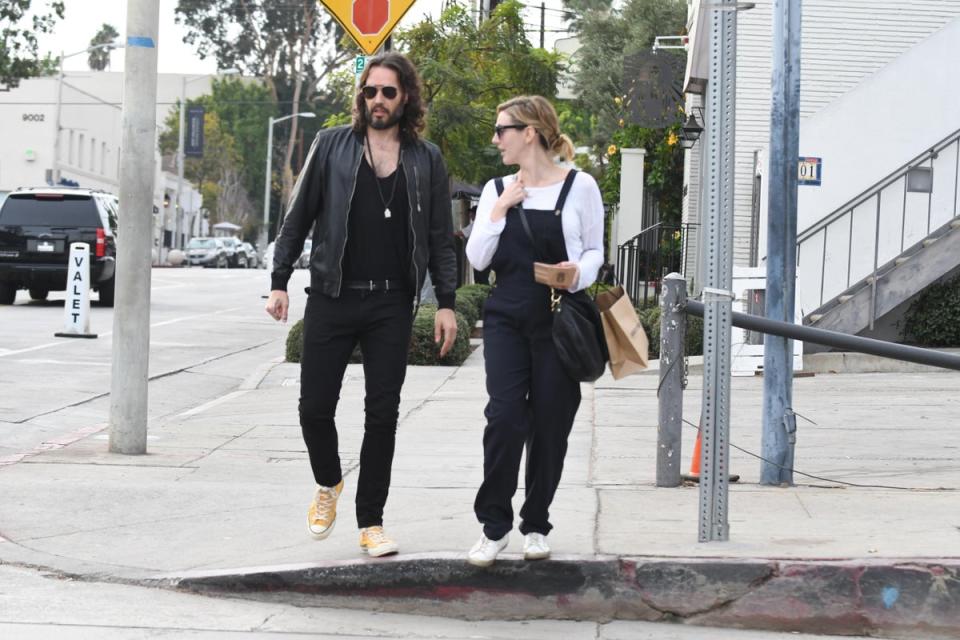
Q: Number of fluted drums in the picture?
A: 0